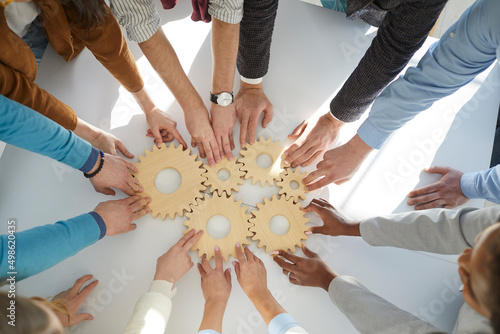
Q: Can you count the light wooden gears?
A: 6